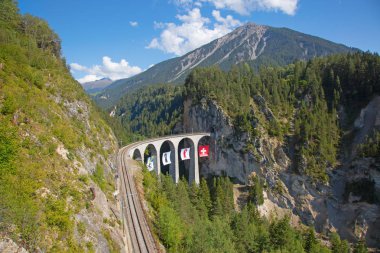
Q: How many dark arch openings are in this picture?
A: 5